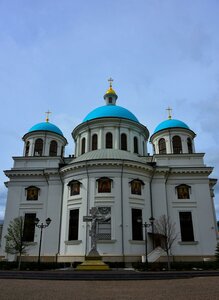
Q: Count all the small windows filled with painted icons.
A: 5